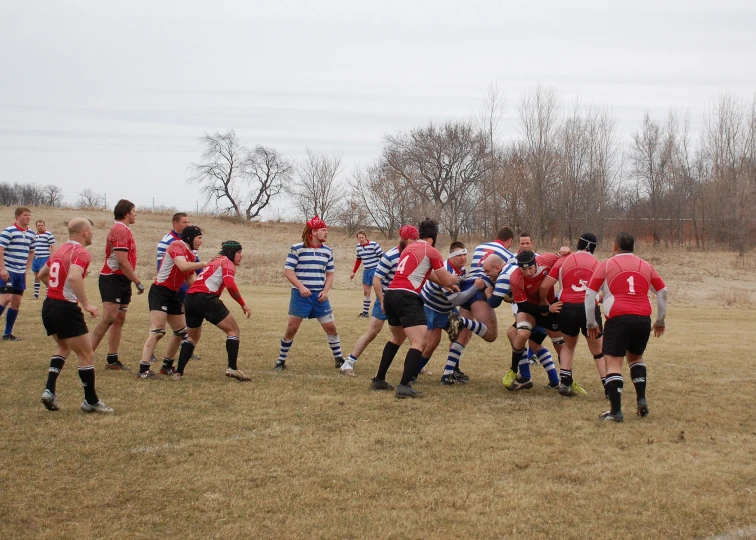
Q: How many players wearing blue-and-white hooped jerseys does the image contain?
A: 10